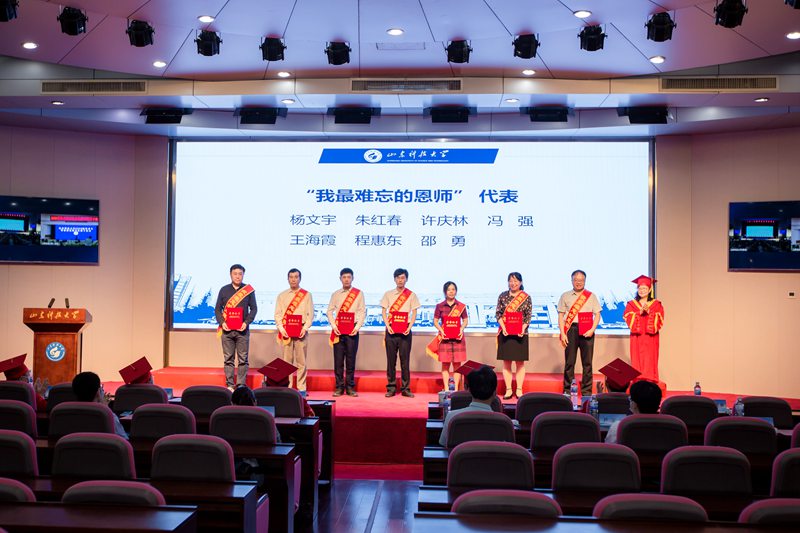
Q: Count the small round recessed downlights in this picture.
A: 13